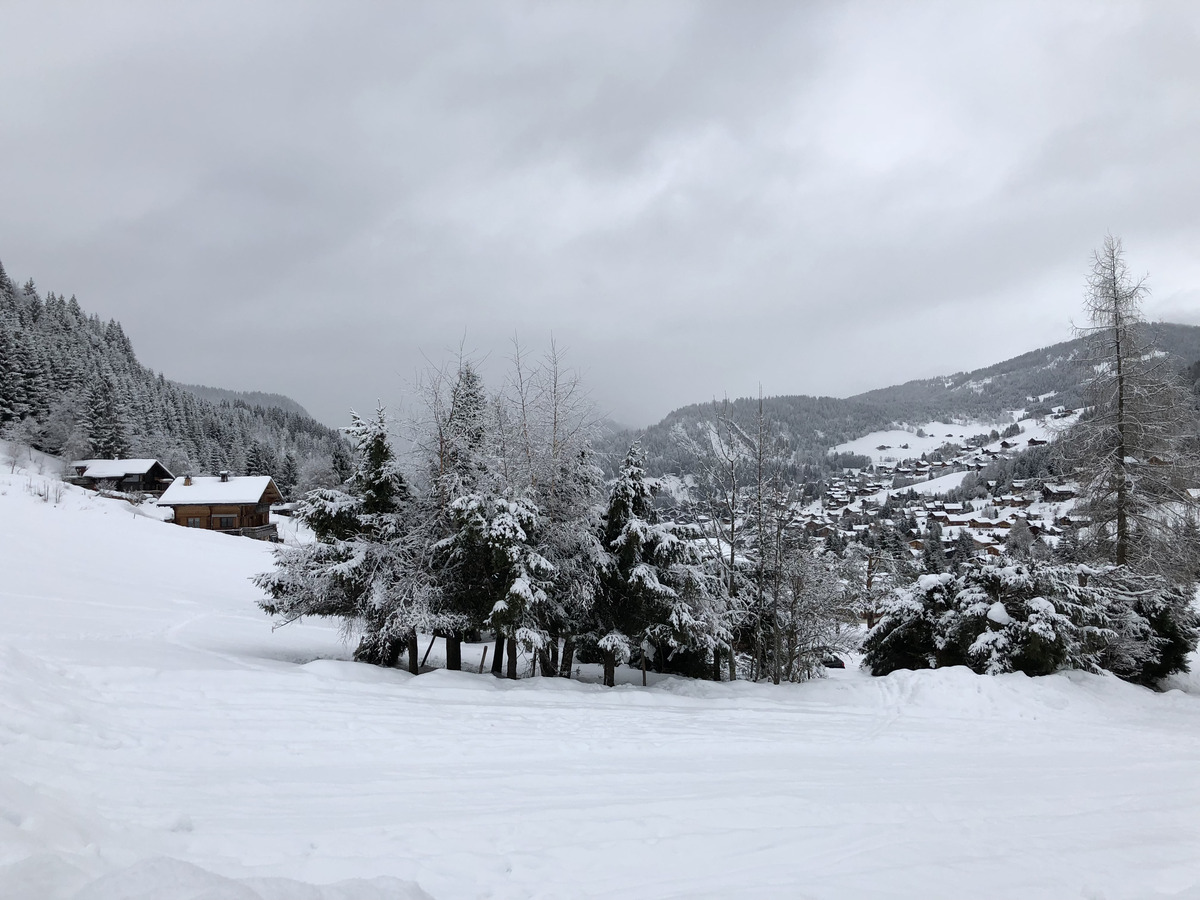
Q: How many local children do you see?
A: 0